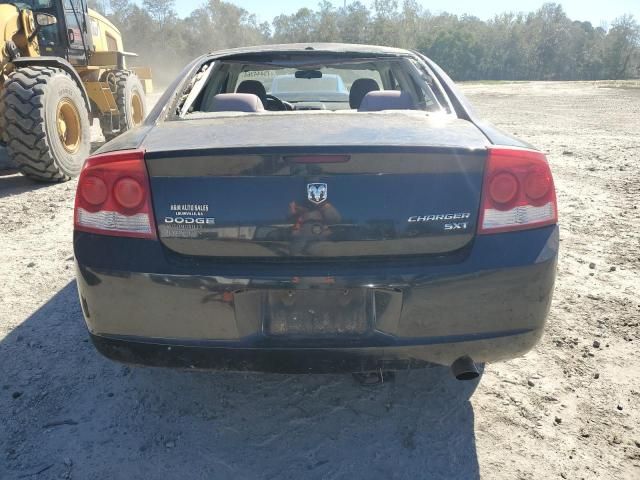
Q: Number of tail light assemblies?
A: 2